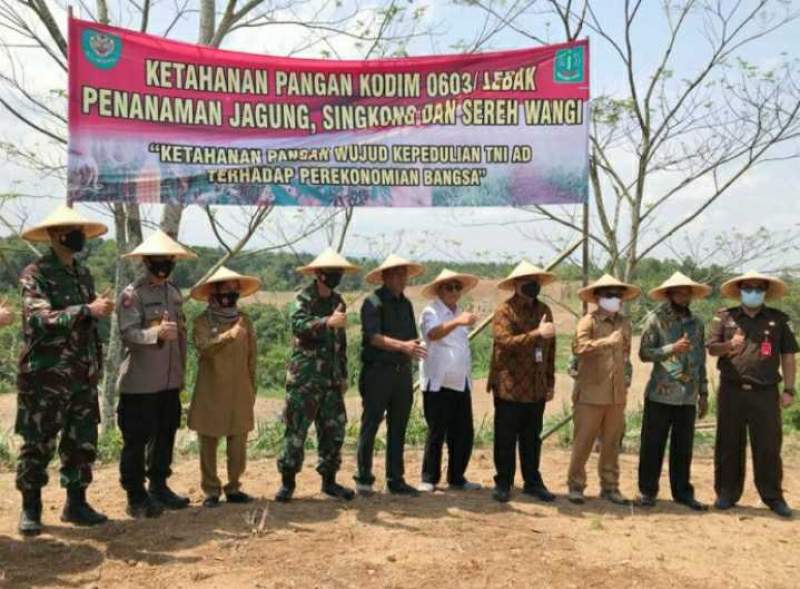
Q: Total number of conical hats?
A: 10